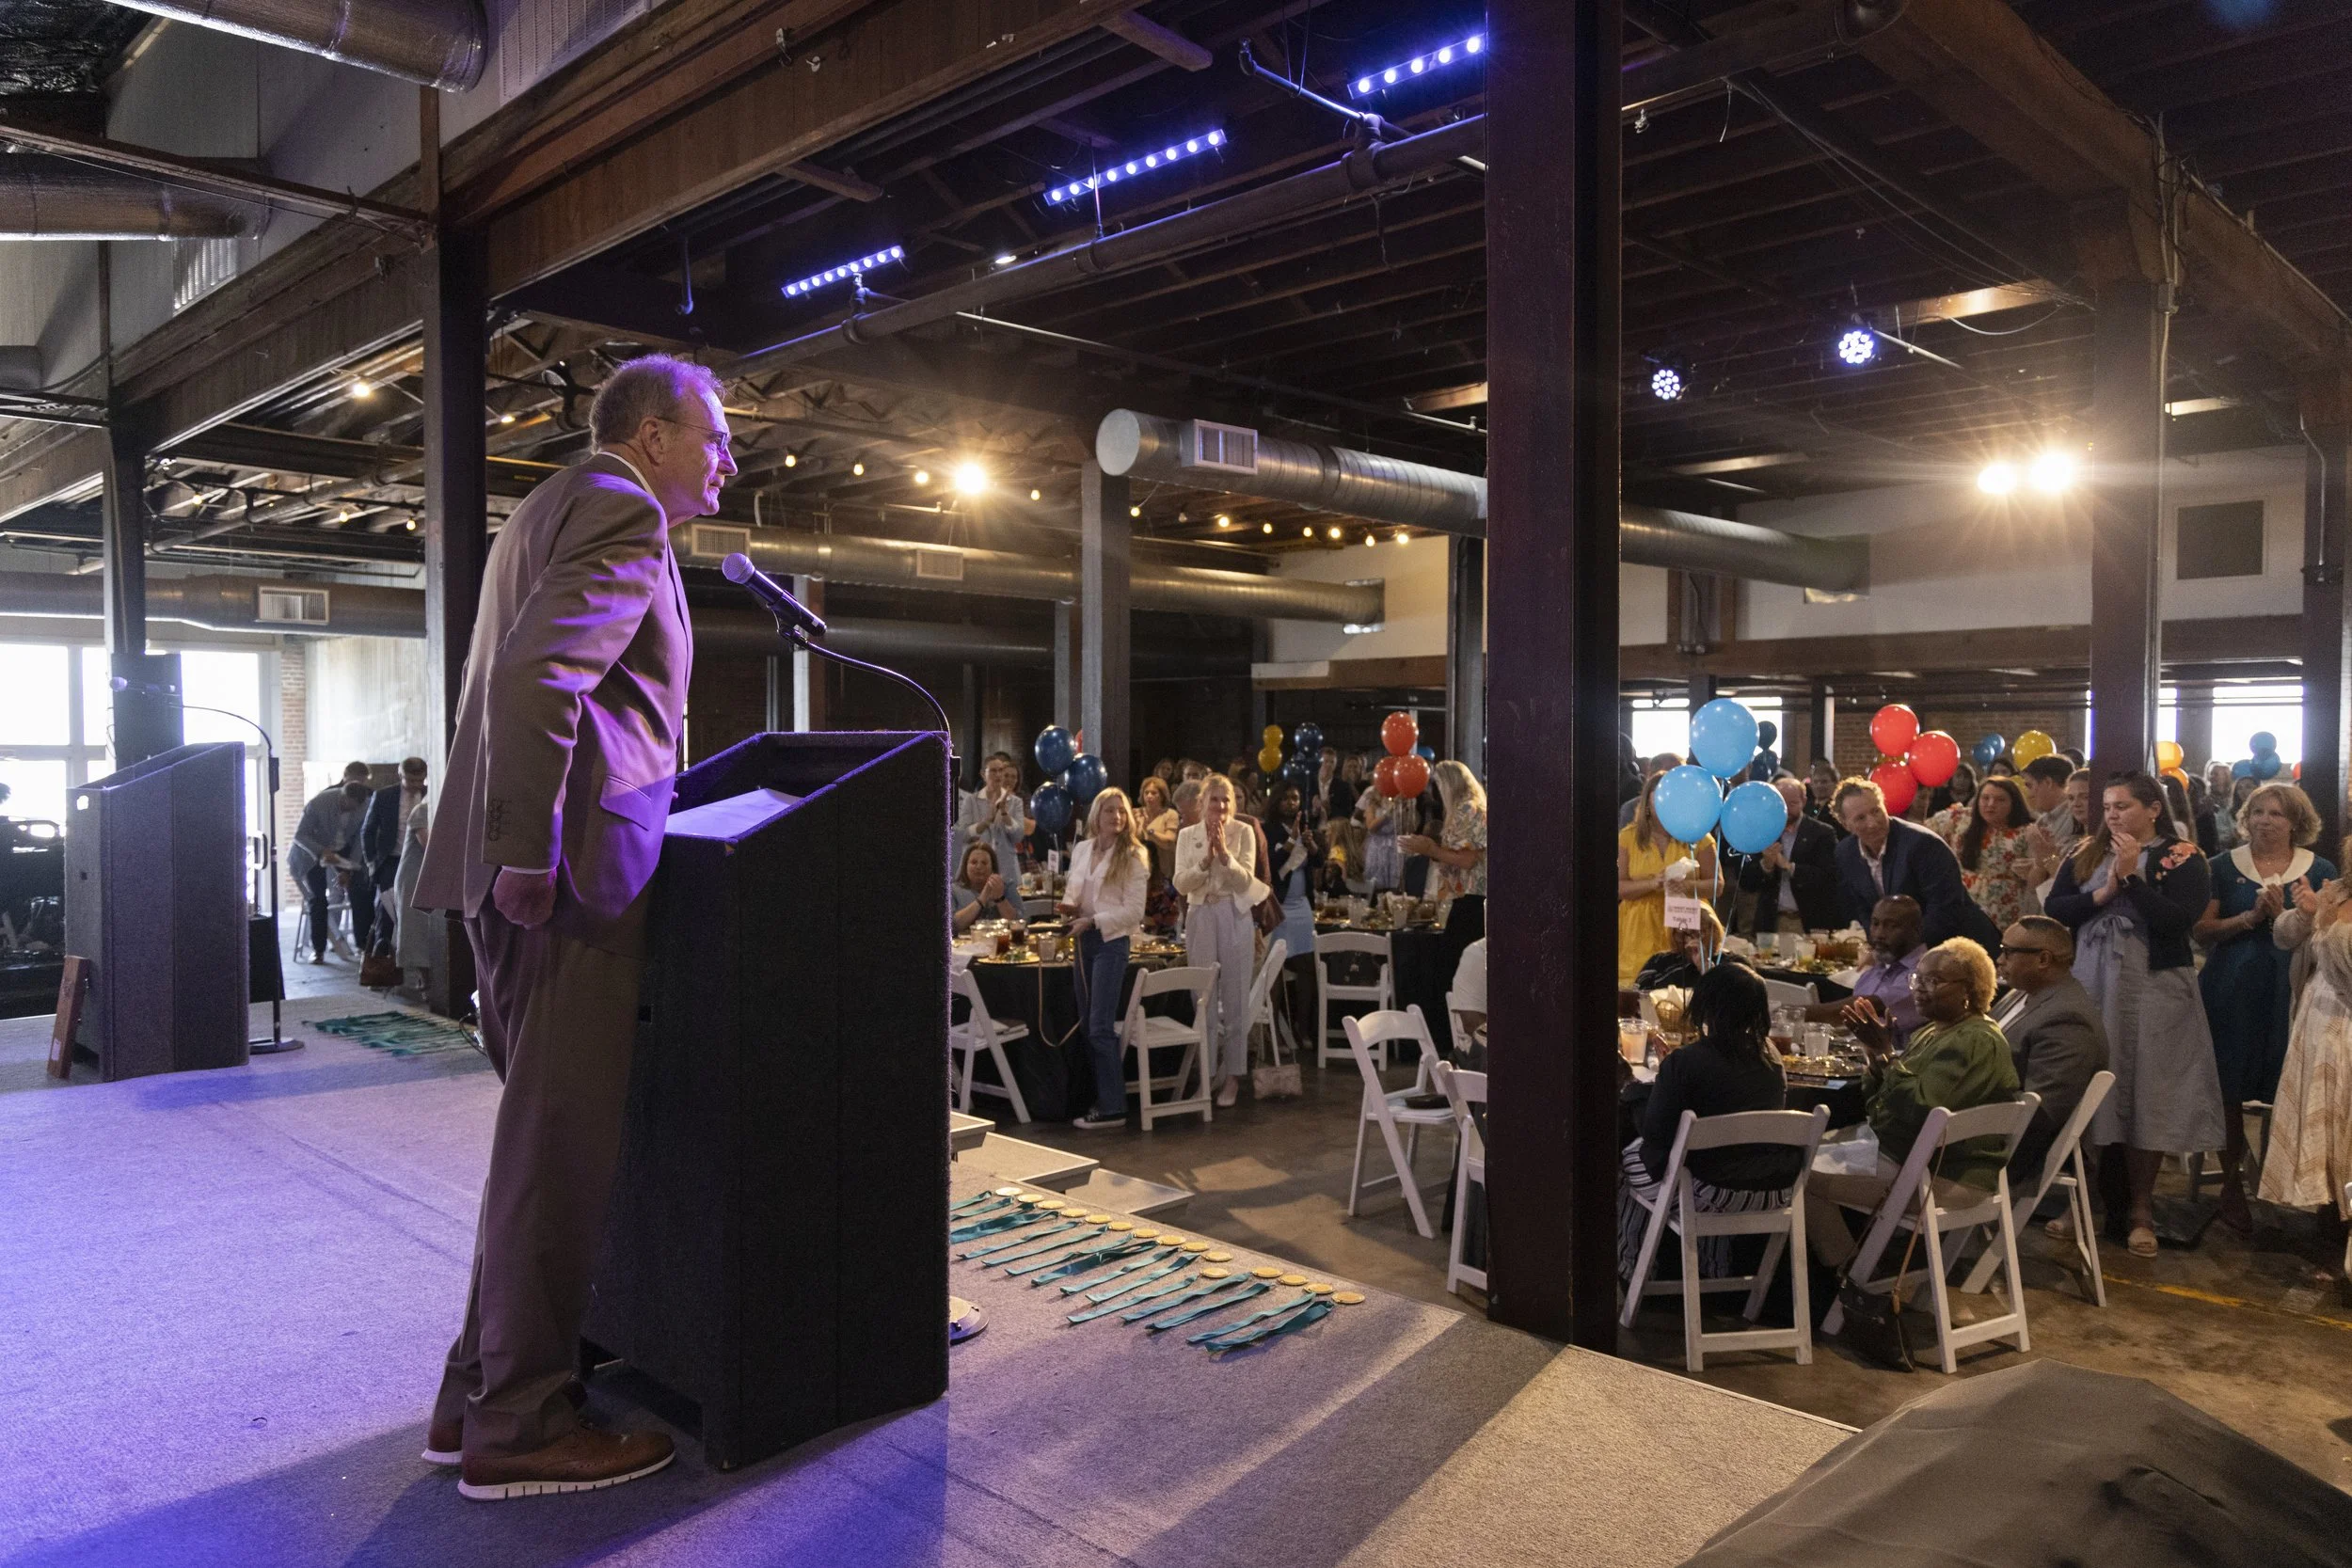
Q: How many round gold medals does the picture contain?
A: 15